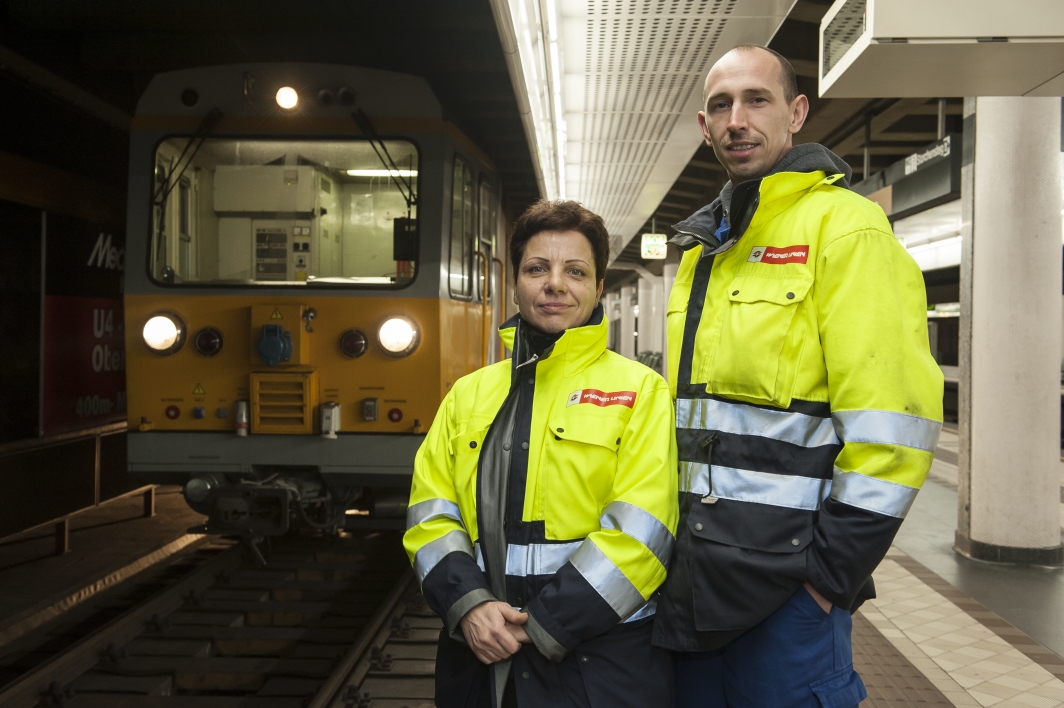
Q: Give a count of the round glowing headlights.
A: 3